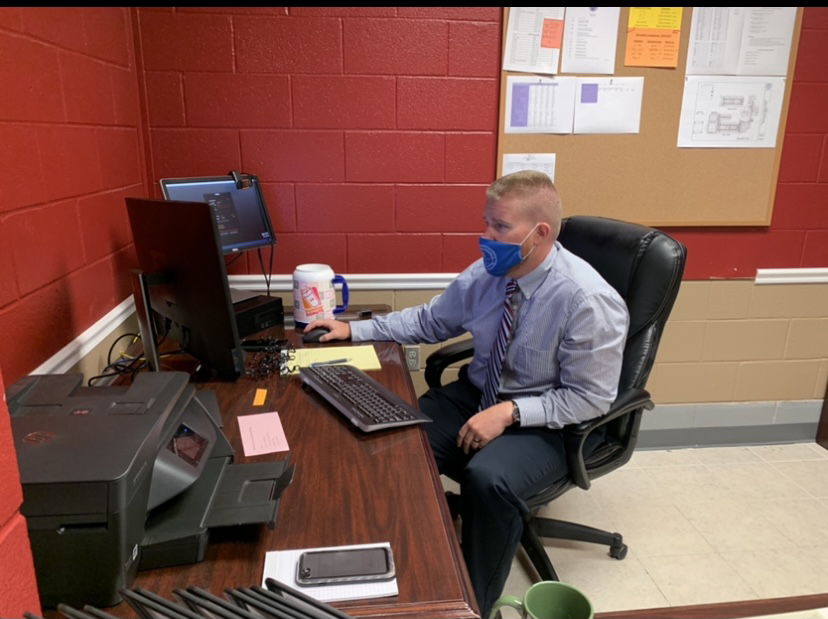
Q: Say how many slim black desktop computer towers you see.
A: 1